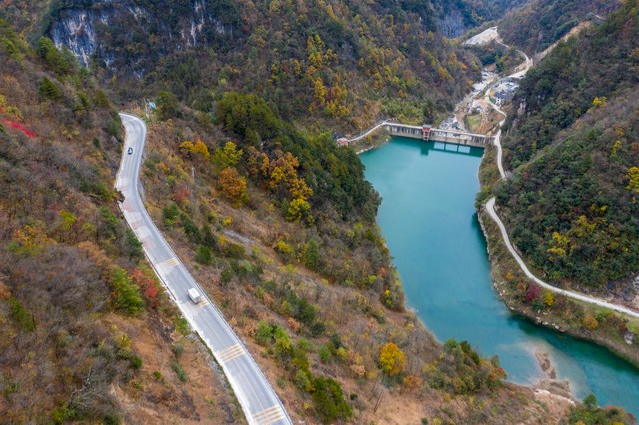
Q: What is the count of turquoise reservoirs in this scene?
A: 1